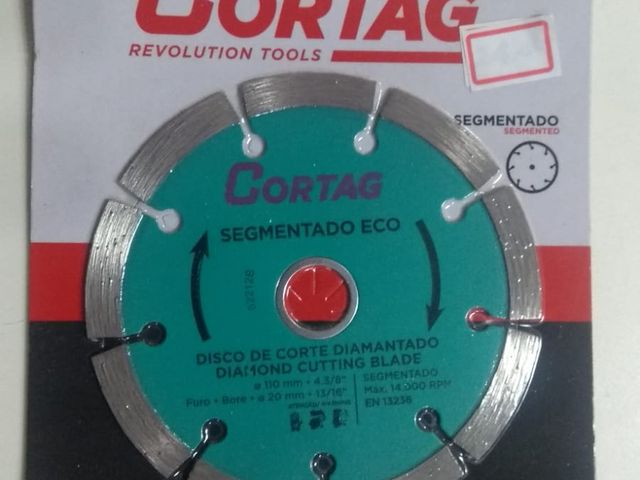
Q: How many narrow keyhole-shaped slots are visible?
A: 9